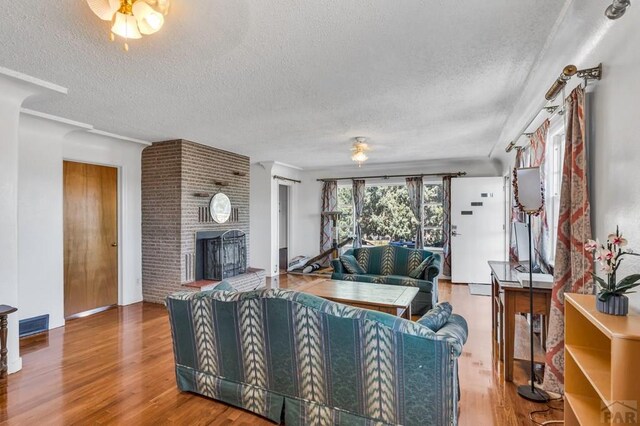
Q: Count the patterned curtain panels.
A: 7